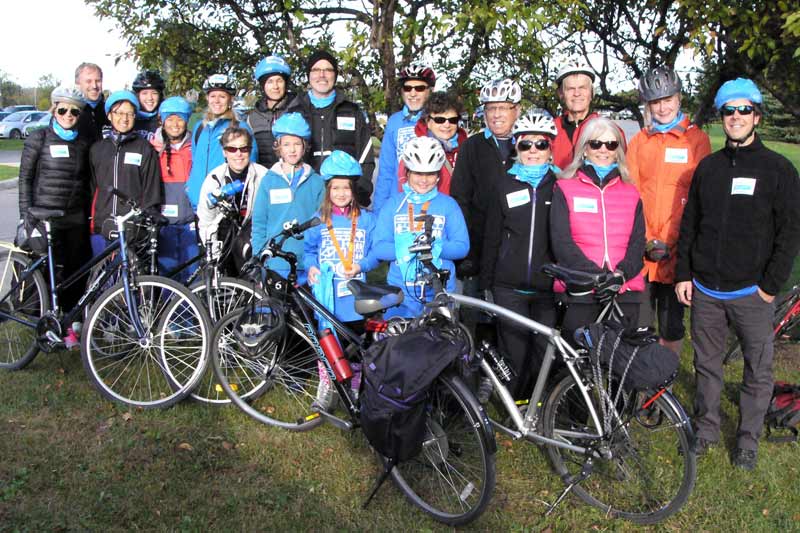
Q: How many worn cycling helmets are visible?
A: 15